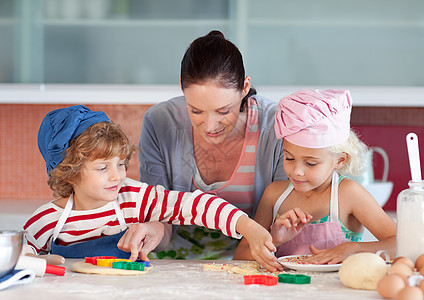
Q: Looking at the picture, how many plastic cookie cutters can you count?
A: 6